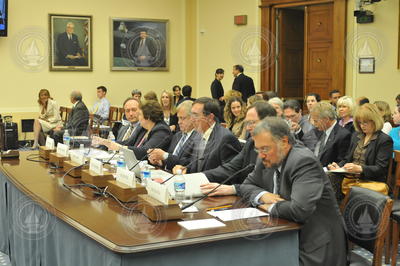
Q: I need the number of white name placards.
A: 6